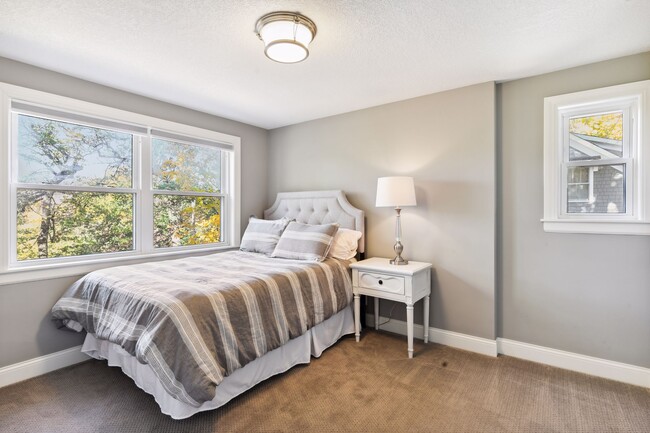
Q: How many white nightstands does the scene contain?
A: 1